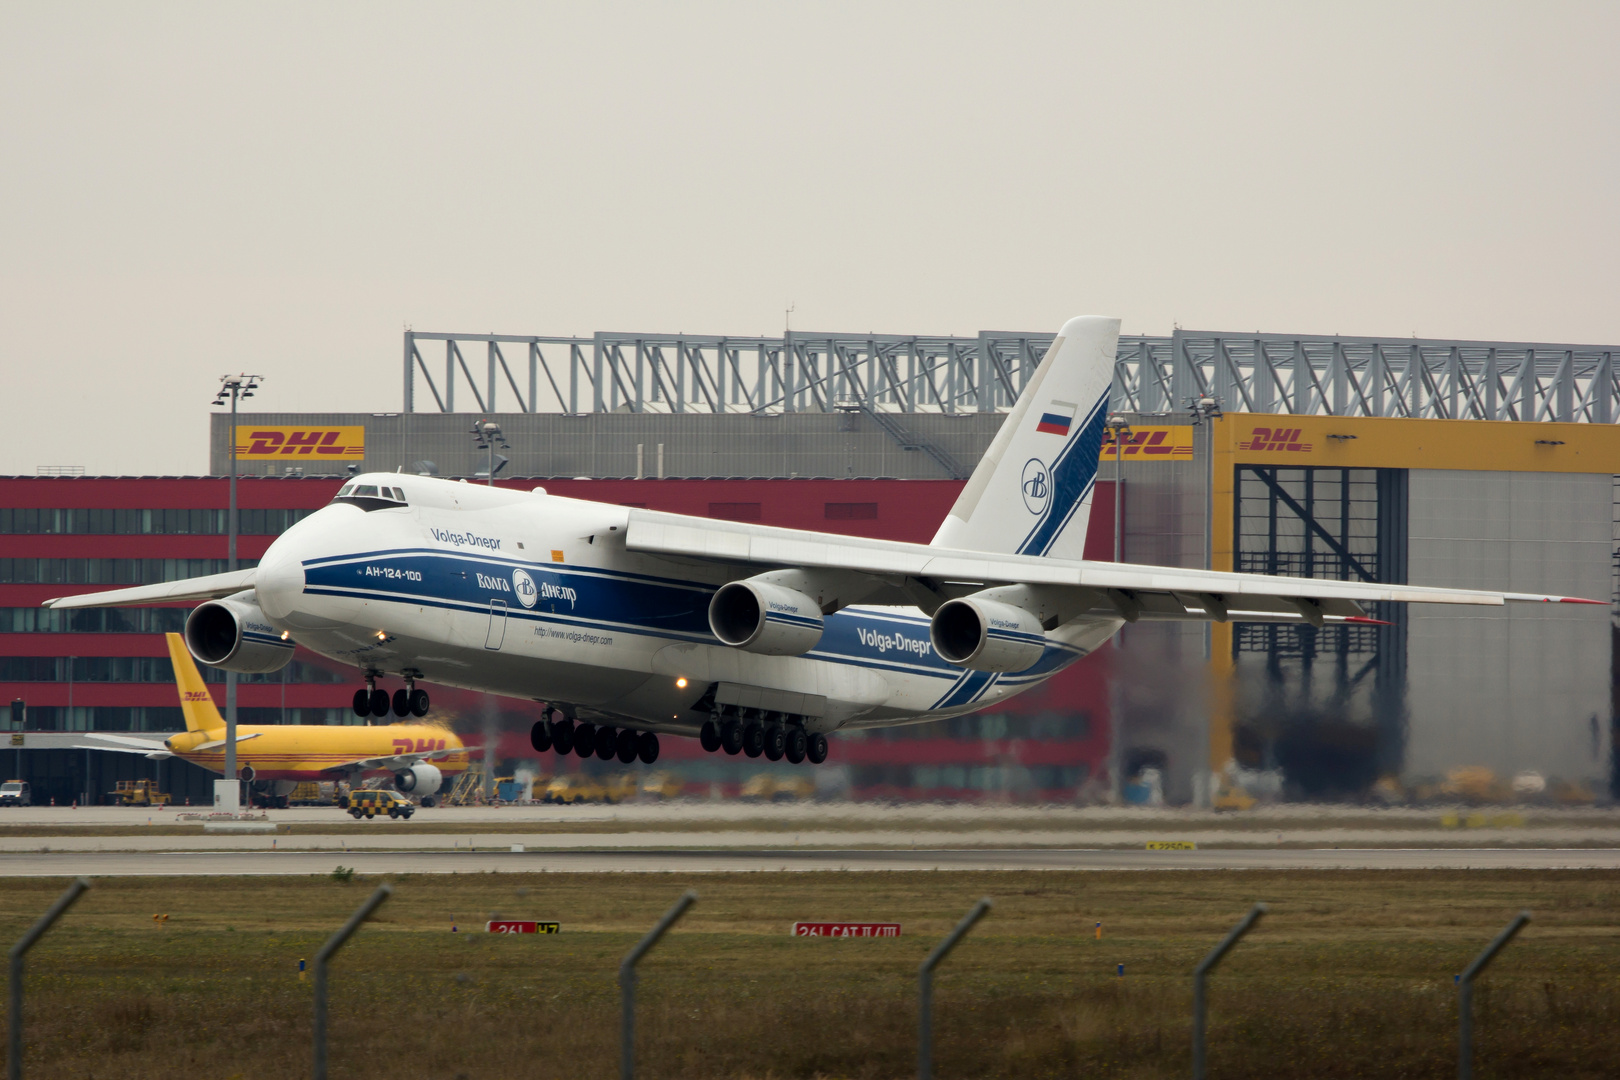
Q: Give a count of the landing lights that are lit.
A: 3